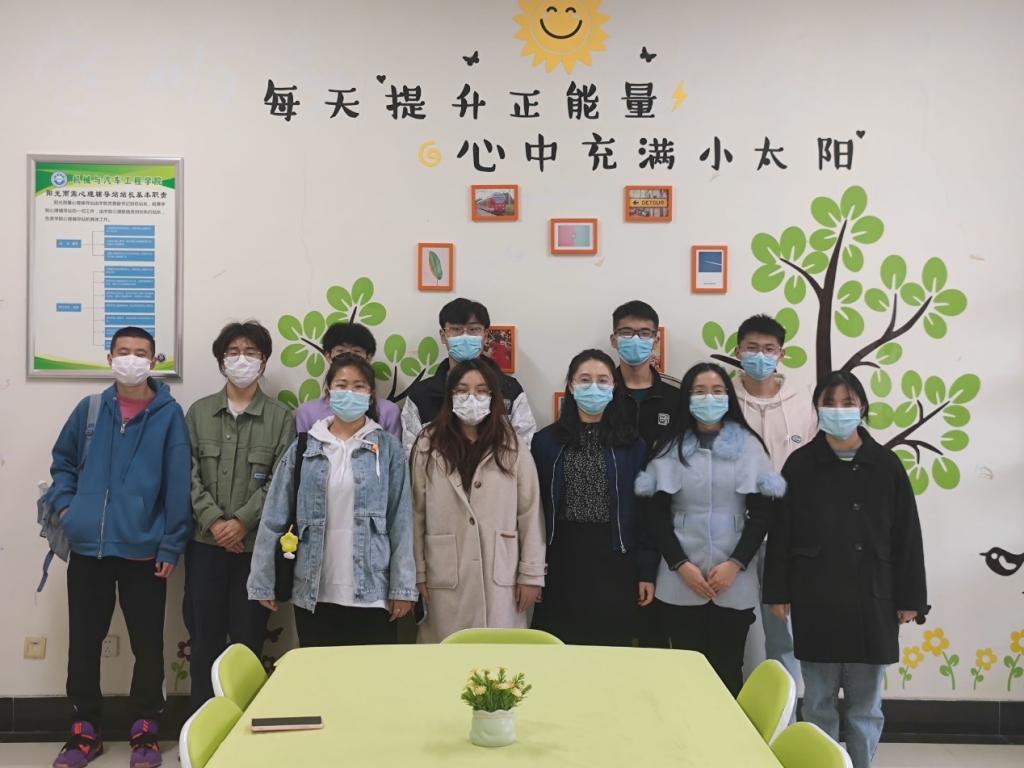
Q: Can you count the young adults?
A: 11